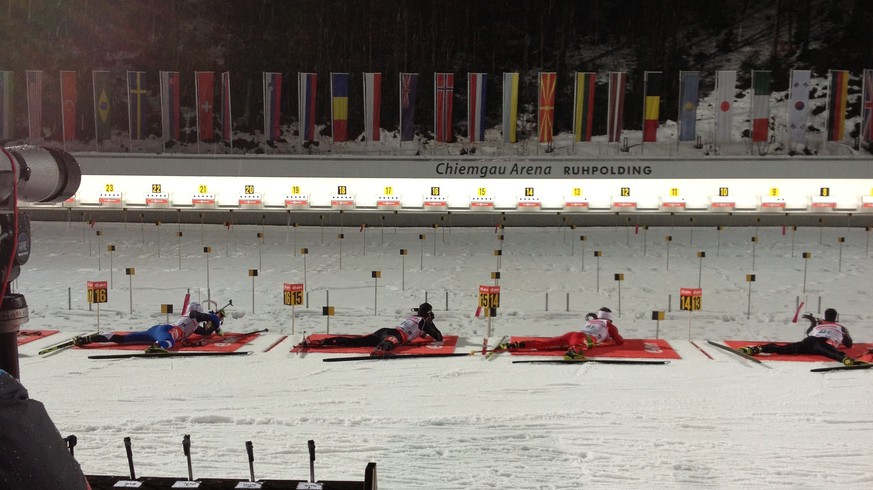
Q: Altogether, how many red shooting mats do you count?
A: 5